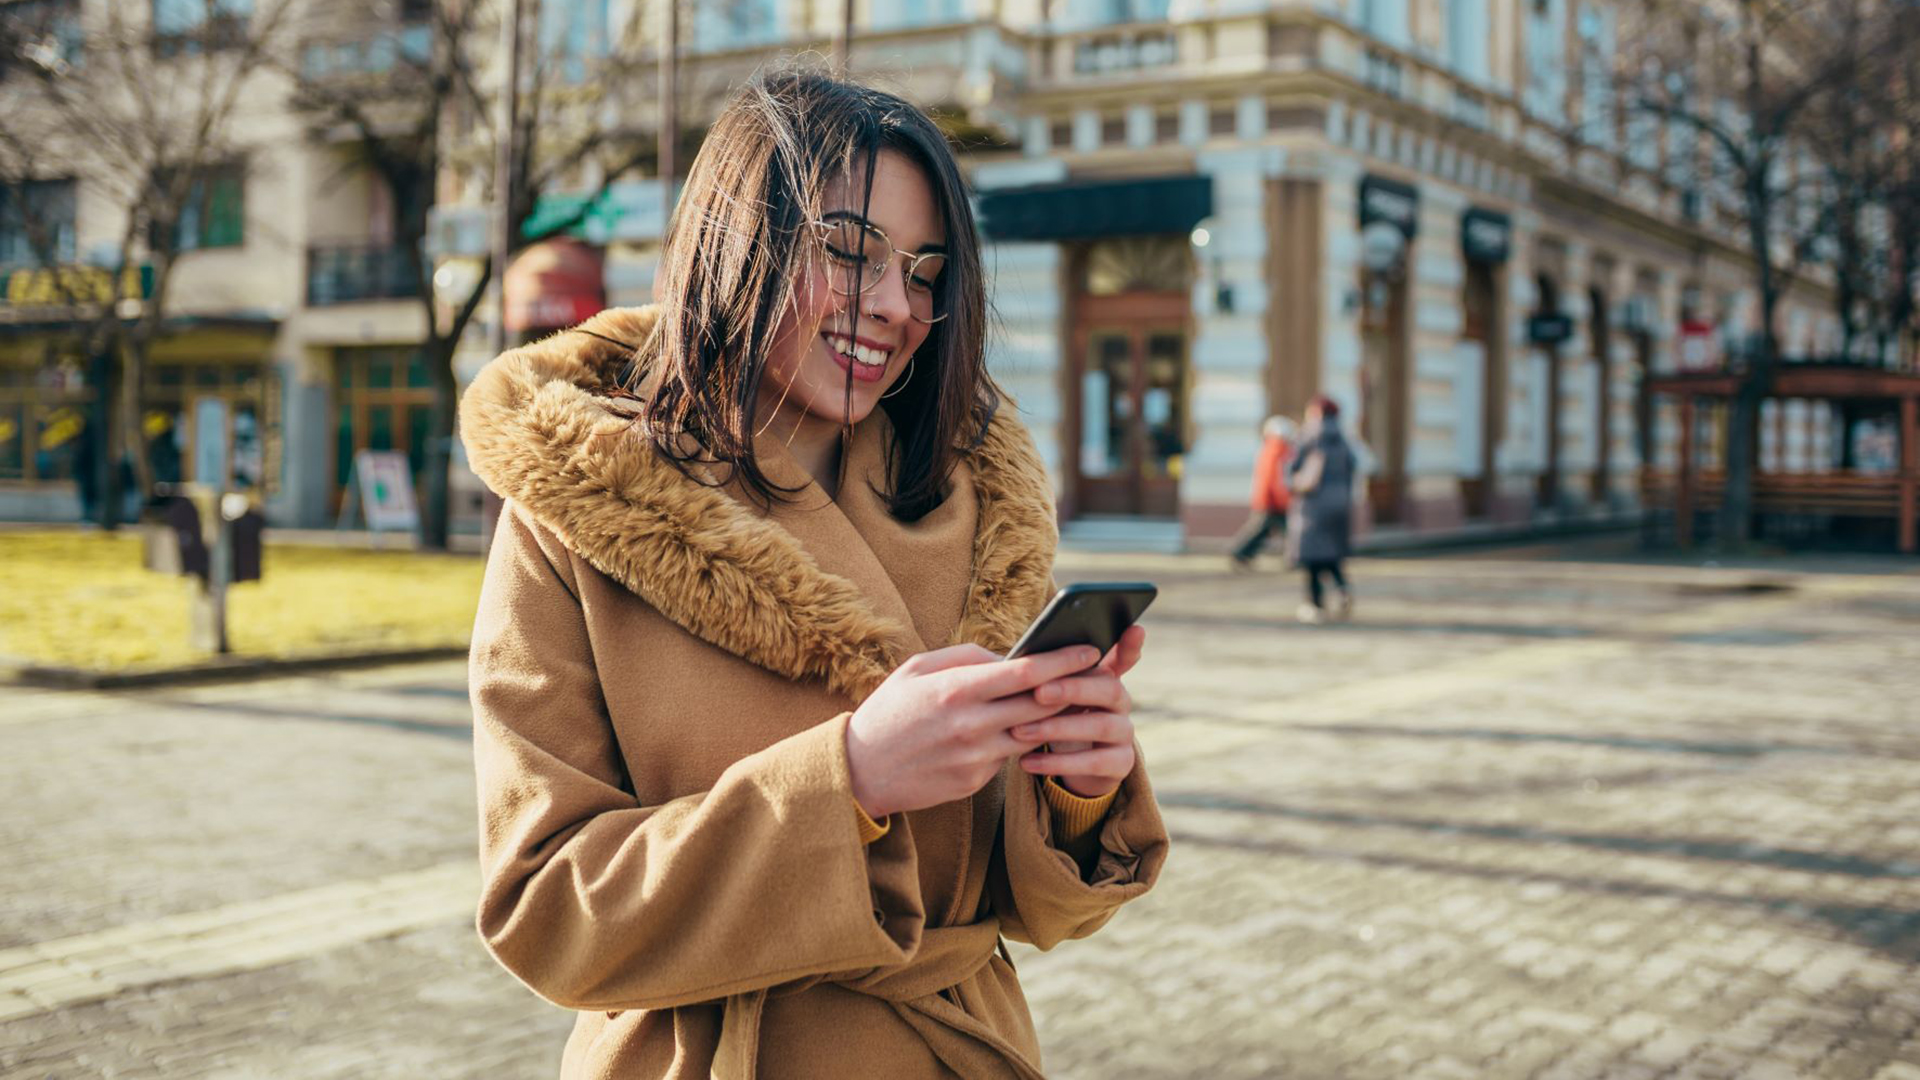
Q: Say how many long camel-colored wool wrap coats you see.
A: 1